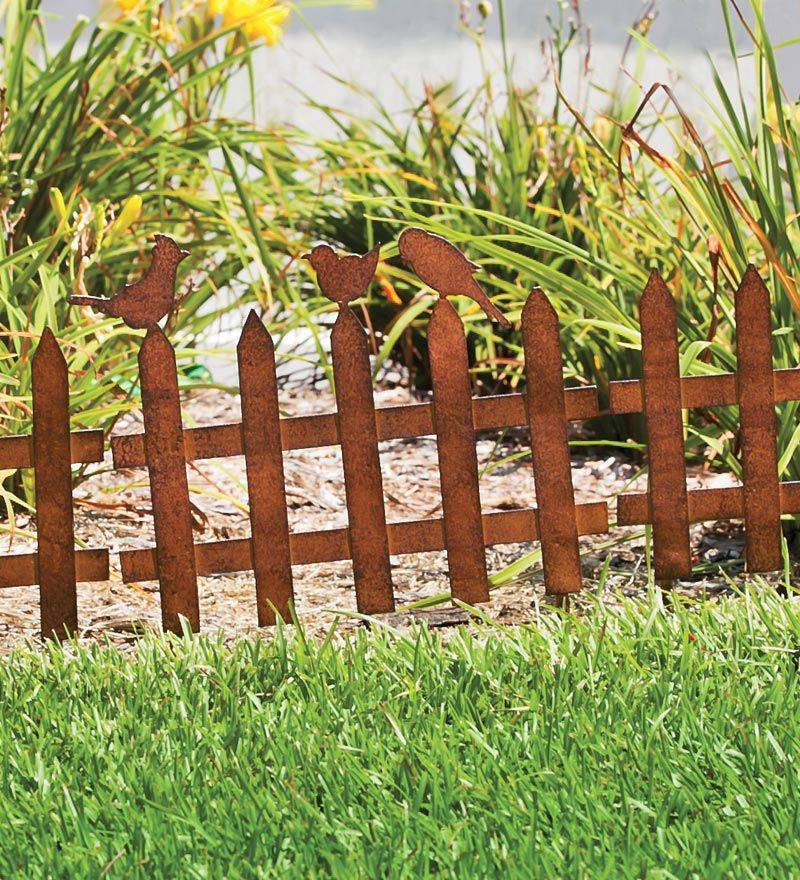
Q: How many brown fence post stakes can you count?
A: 8